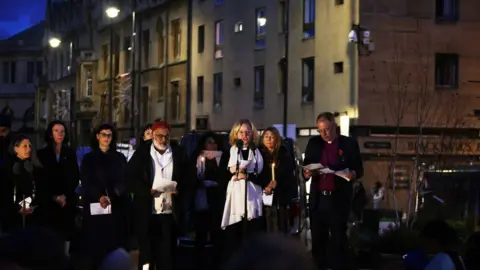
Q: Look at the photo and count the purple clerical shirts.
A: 1